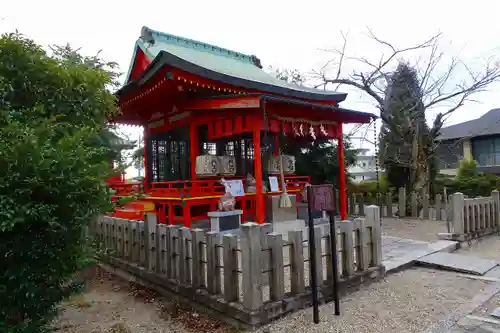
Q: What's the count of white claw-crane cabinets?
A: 0